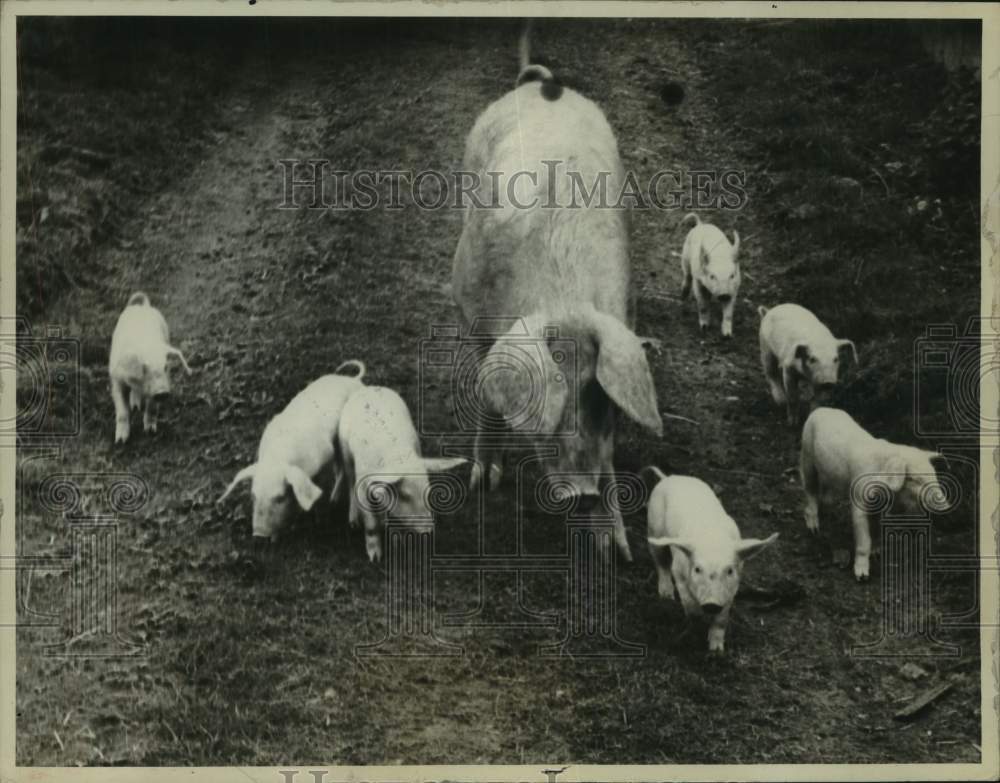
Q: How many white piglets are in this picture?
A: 7